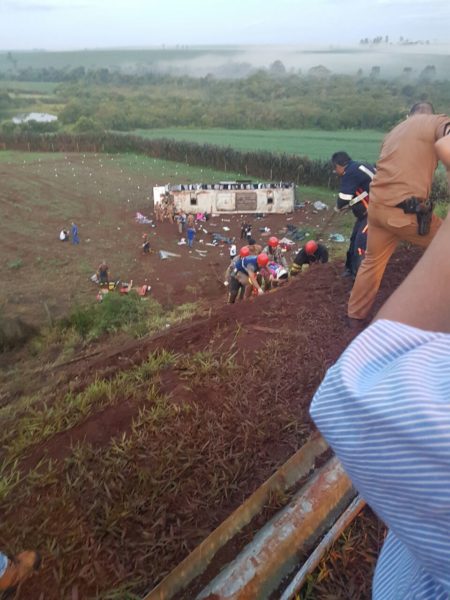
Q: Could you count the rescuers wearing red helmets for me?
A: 4